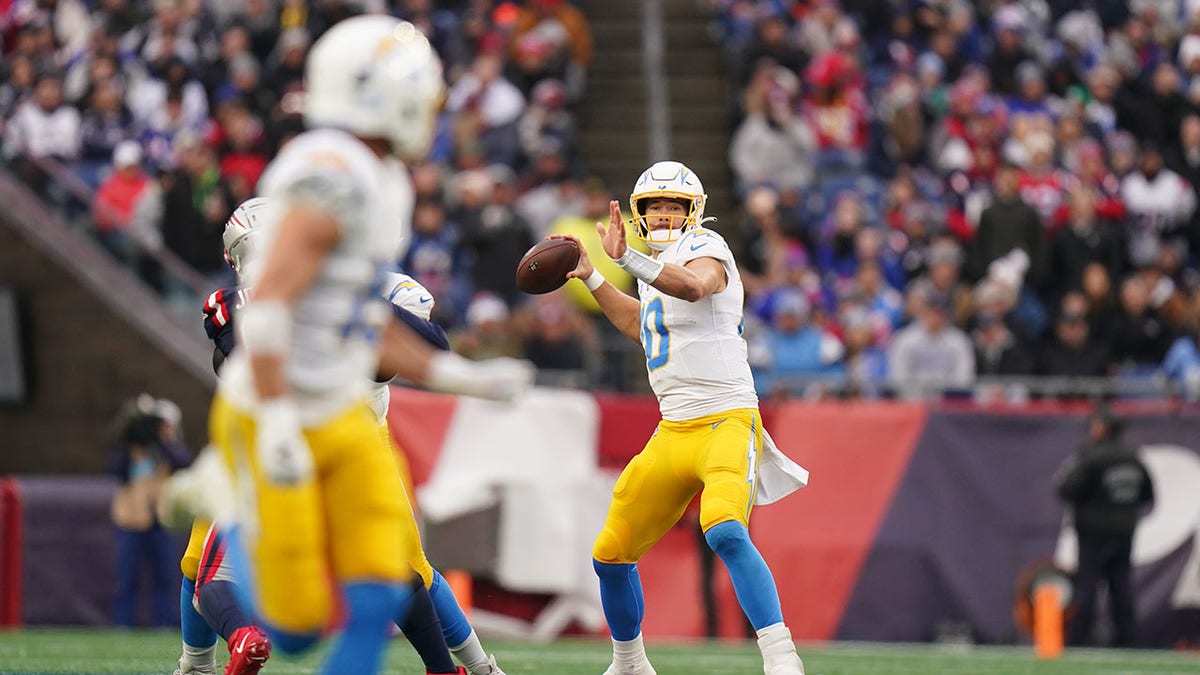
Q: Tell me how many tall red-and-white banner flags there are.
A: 0